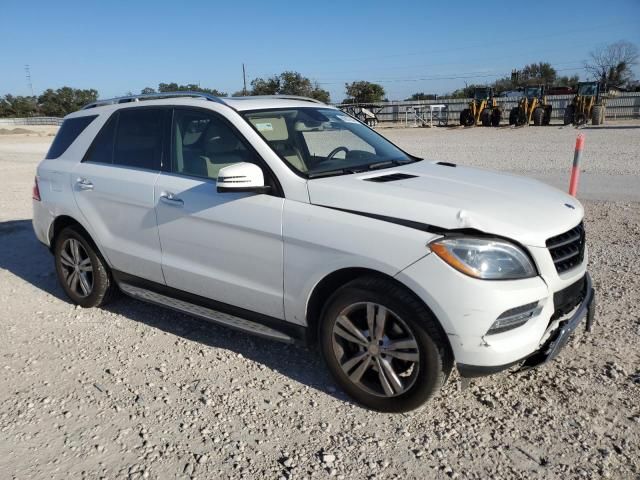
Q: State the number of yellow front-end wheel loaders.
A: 3